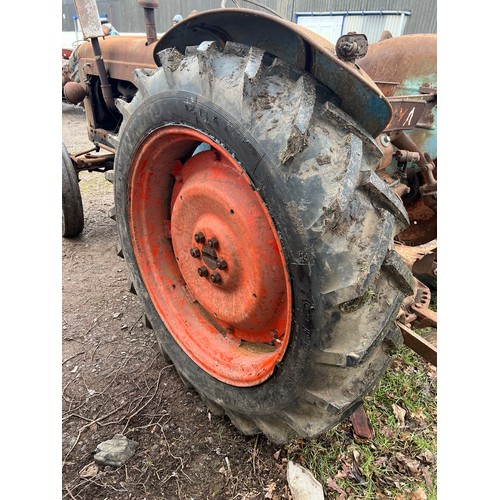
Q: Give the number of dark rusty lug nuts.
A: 6